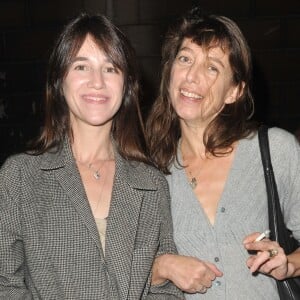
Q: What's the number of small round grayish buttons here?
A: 3